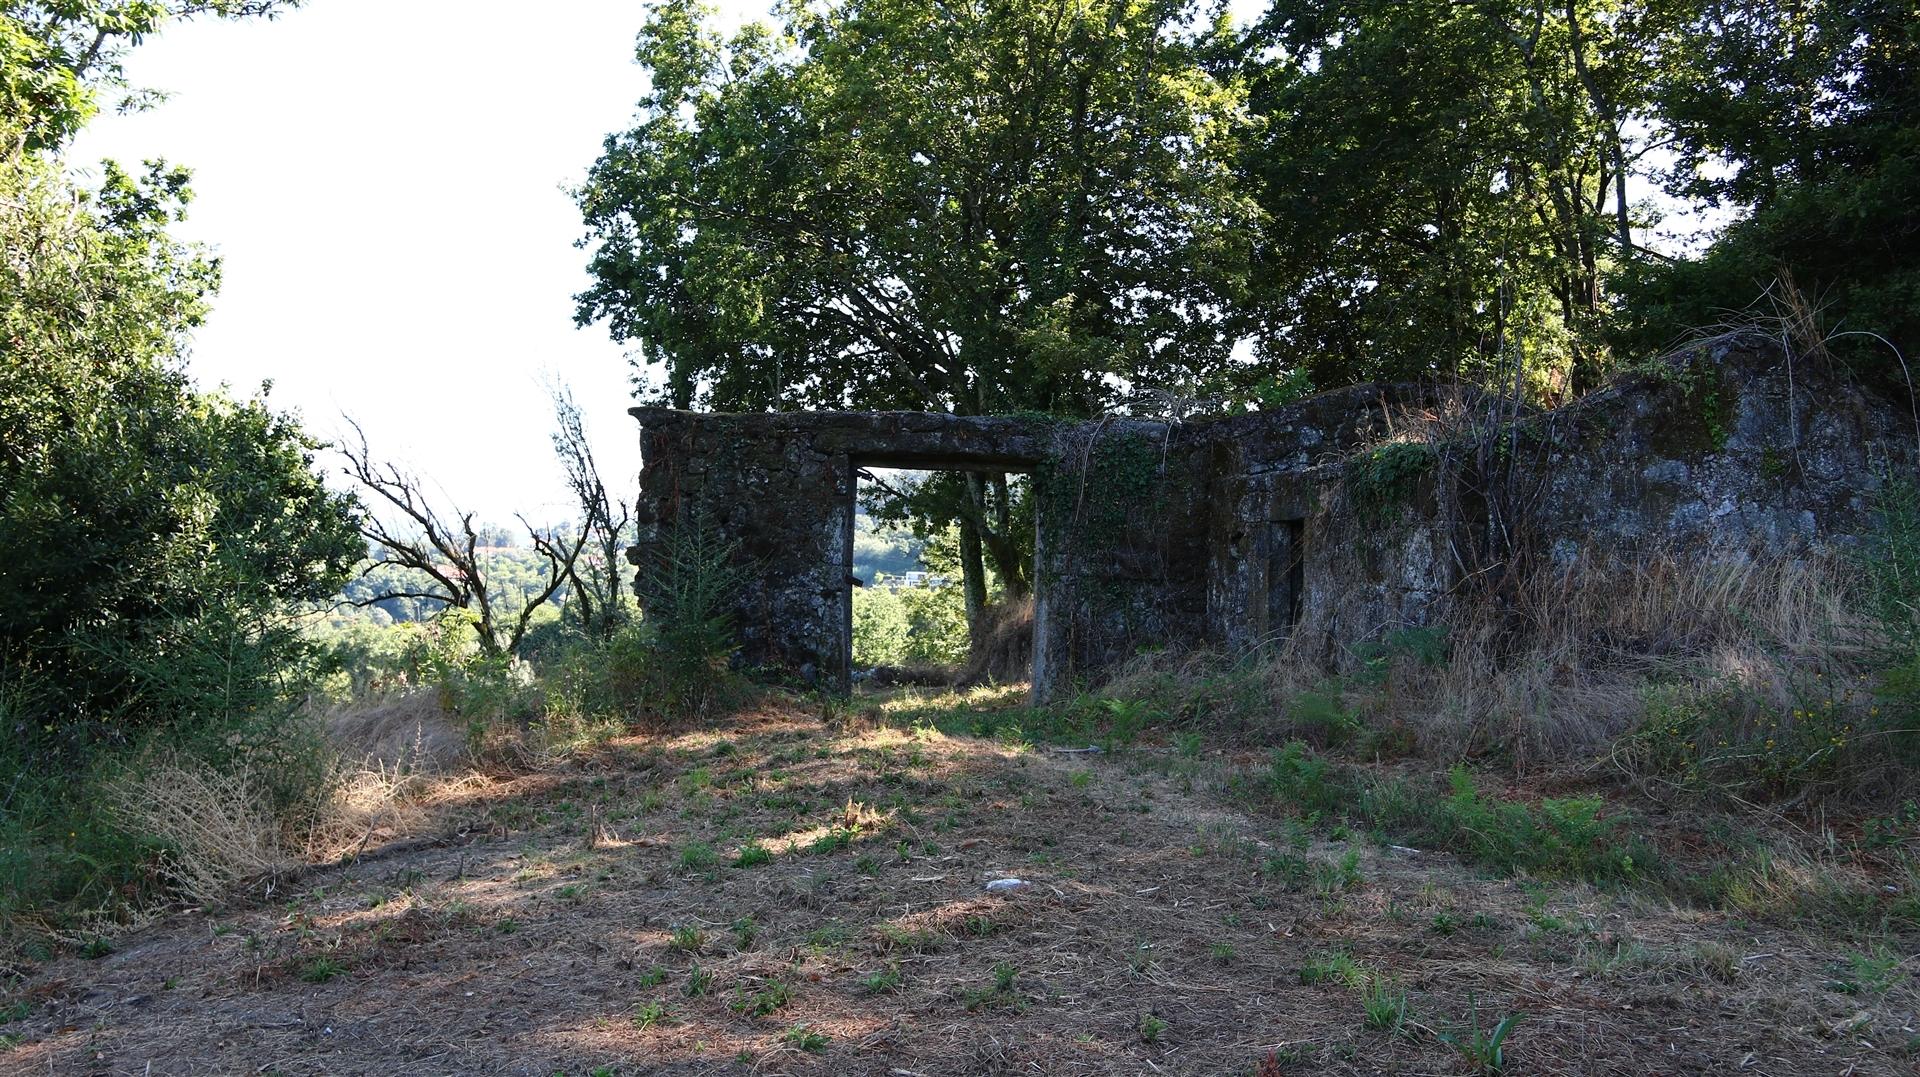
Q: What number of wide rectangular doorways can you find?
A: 1